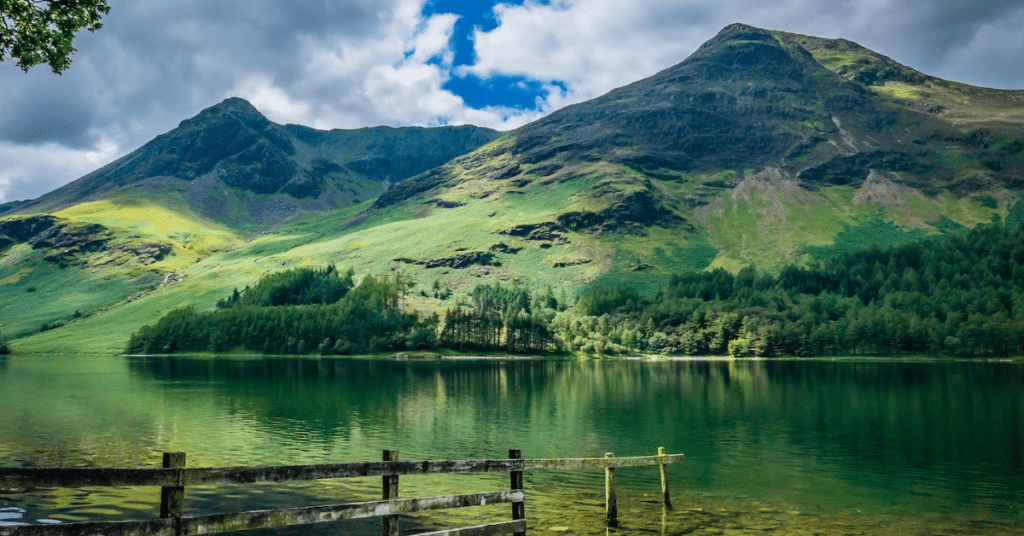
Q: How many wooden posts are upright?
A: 5